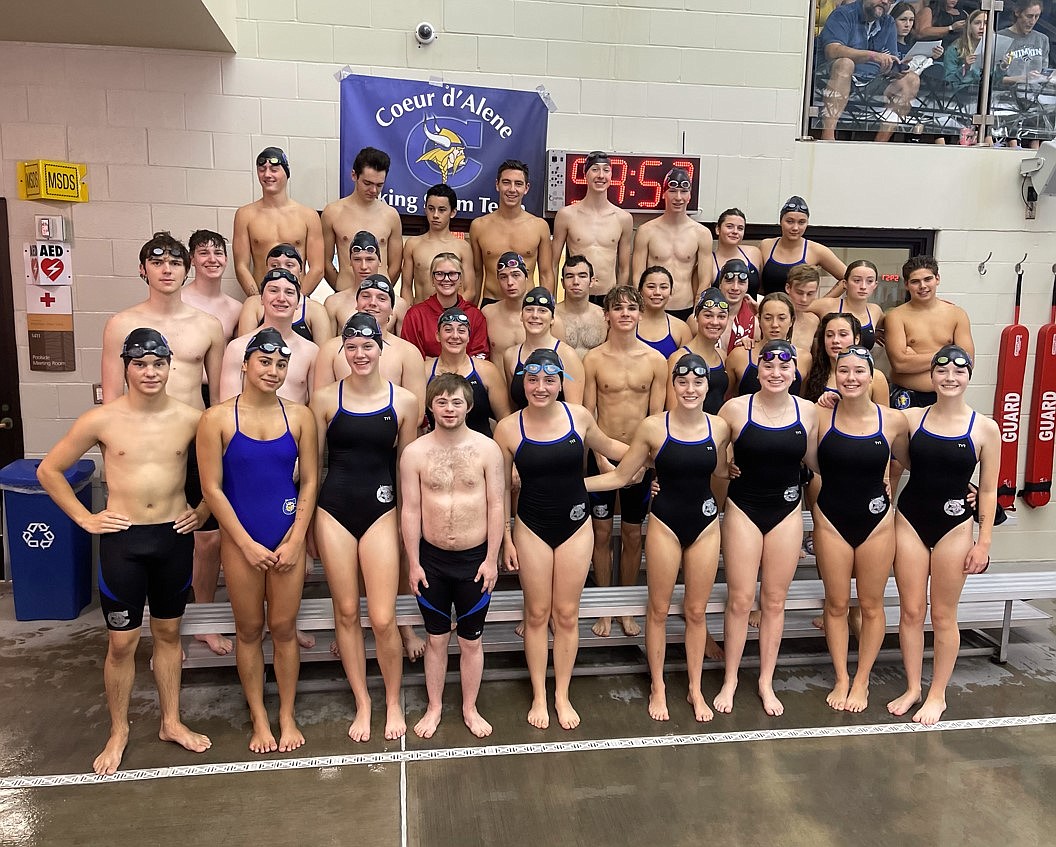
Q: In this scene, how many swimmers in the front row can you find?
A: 9